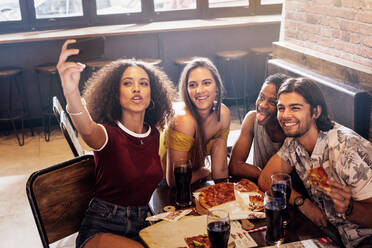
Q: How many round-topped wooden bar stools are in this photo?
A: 7